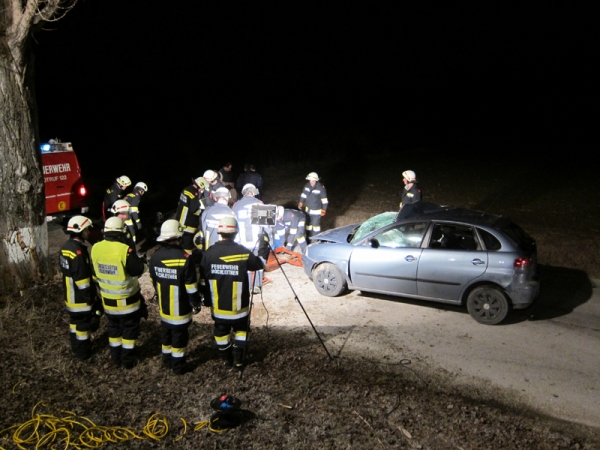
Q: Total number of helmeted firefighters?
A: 14